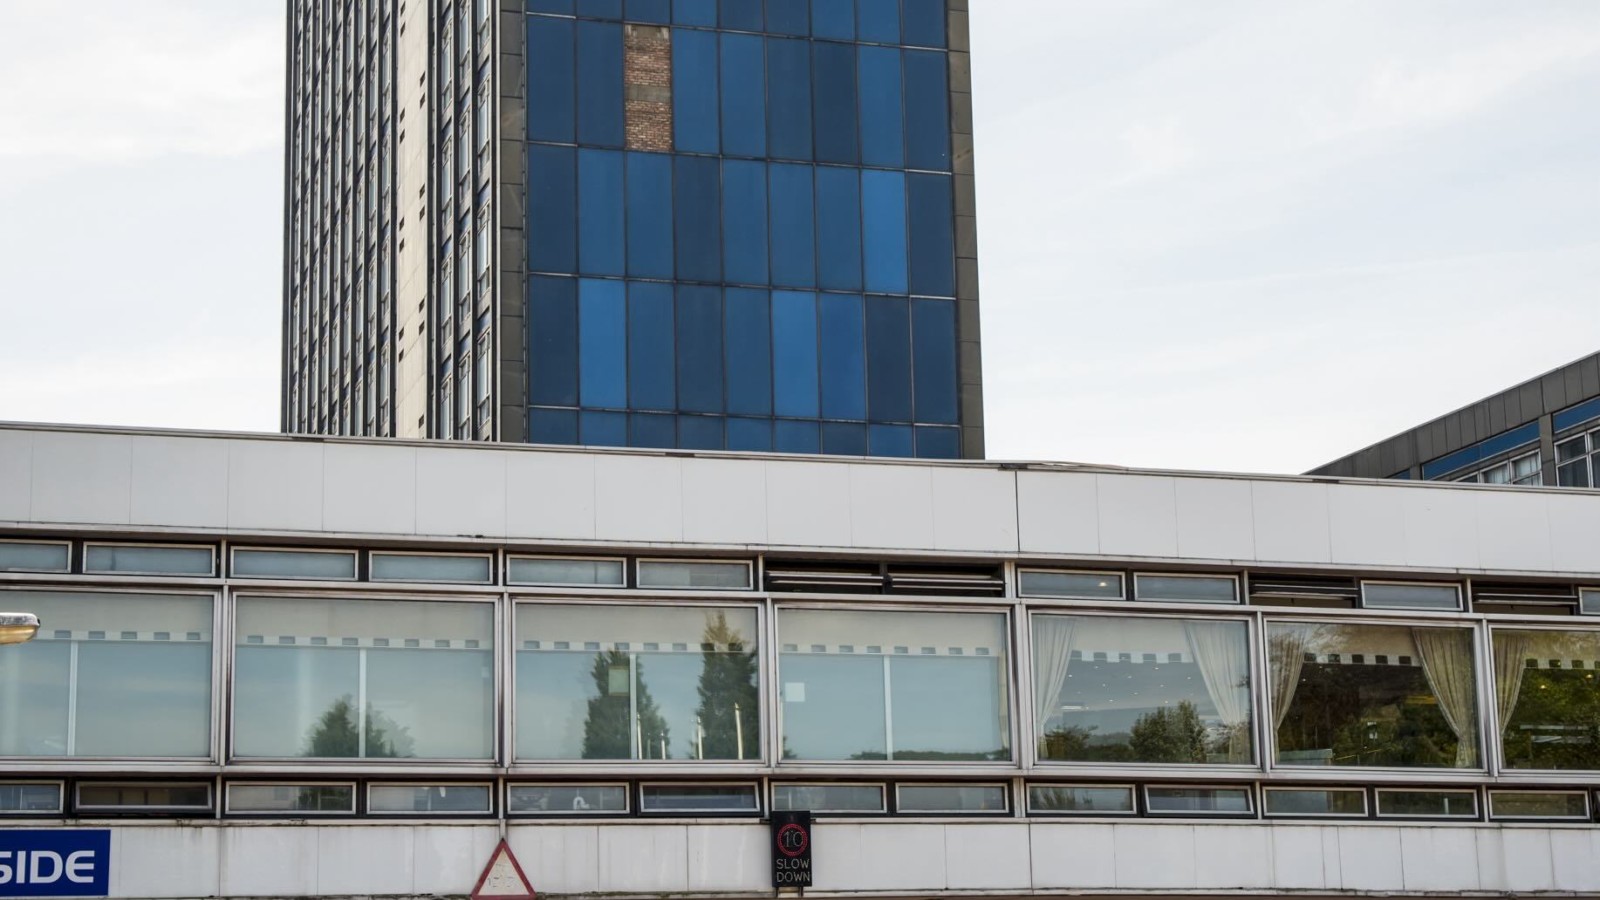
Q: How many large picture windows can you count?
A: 7